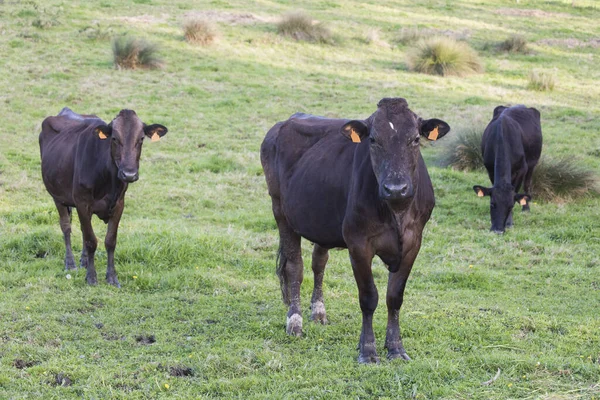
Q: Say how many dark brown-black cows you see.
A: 3